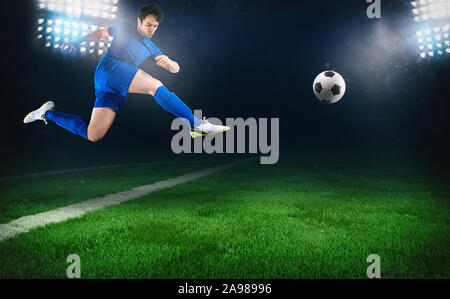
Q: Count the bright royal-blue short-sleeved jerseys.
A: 1